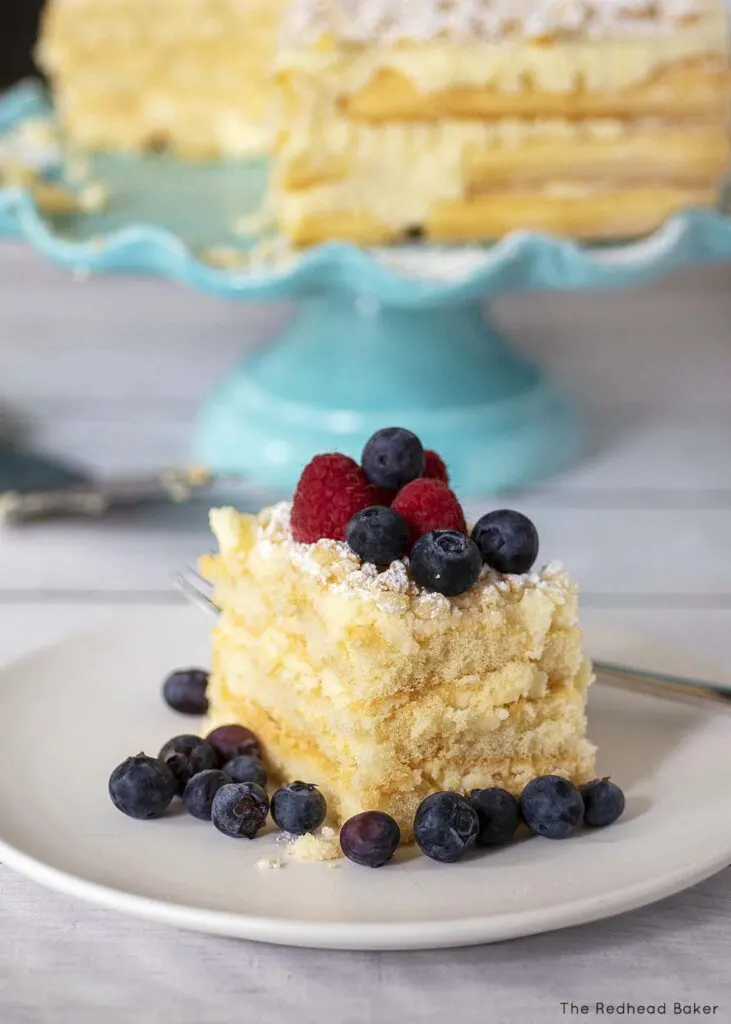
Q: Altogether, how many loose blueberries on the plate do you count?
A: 13